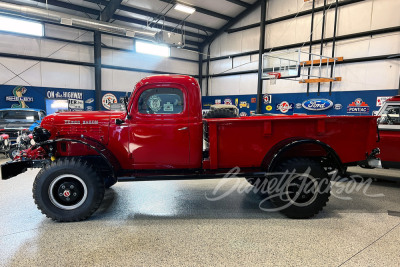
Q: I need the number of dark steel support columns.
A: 3